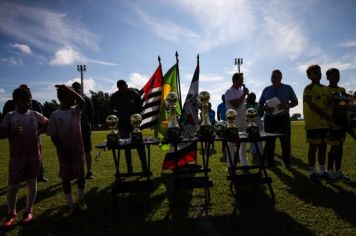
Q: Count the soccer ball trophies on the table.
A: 6